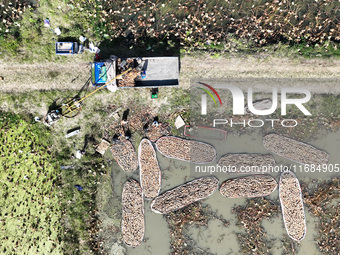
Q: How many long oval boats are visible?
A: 9